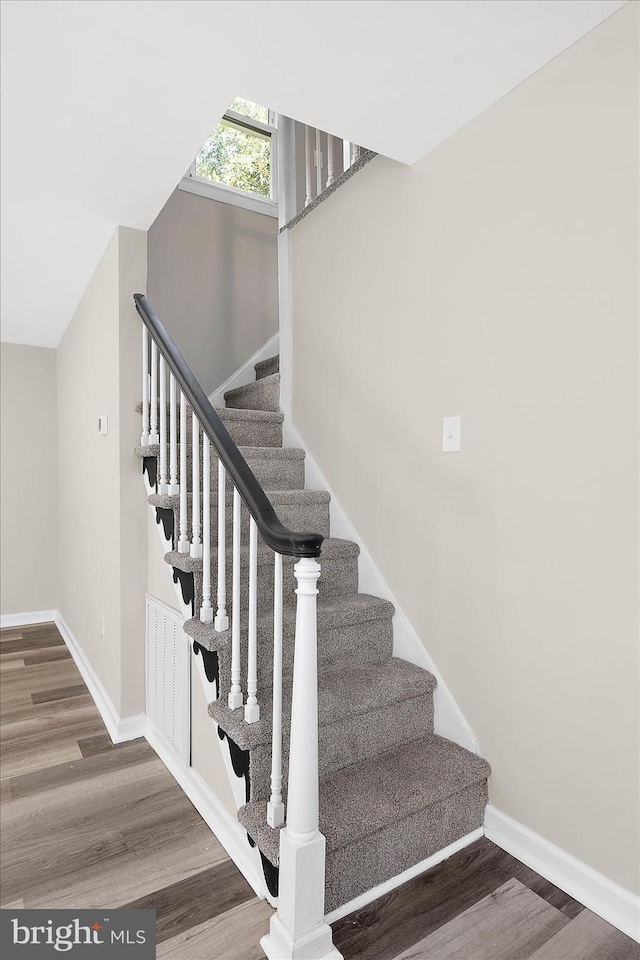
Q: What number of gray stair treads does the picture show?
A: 9